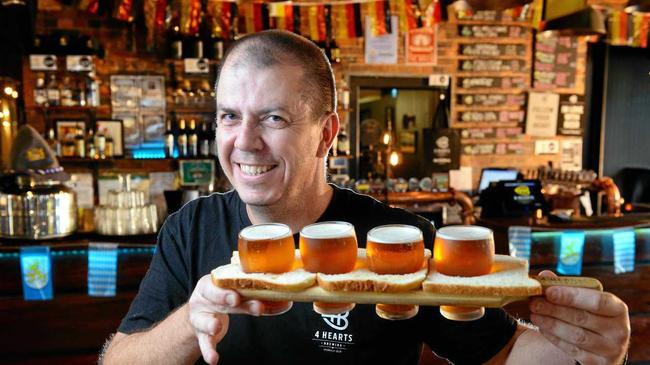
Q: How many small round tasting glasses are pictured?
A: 4